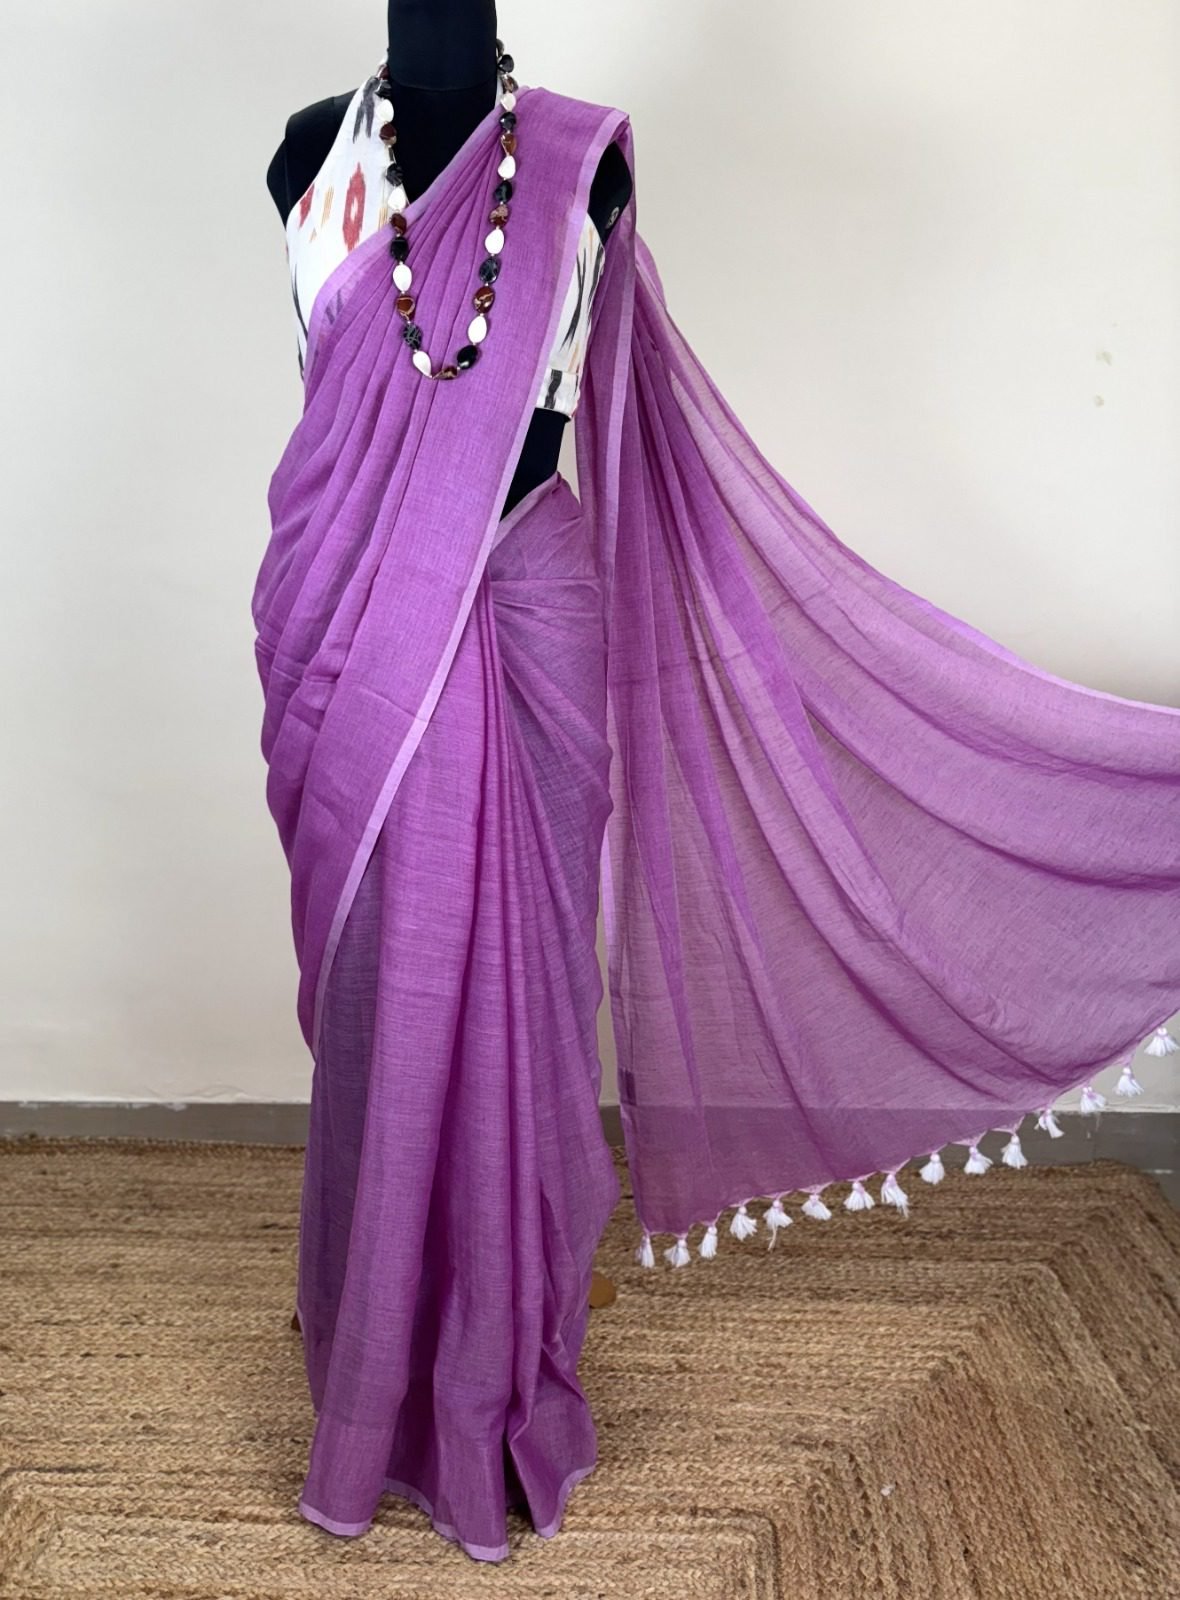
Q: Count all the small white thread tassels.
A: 15